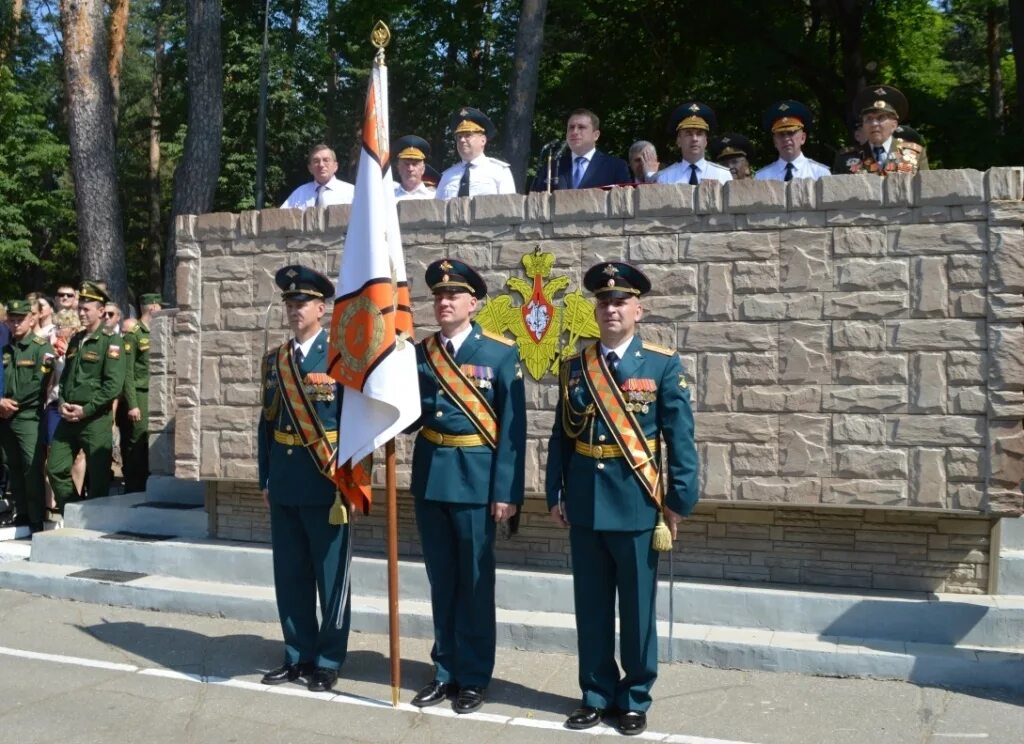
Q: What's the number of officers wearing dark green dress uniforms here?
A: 3